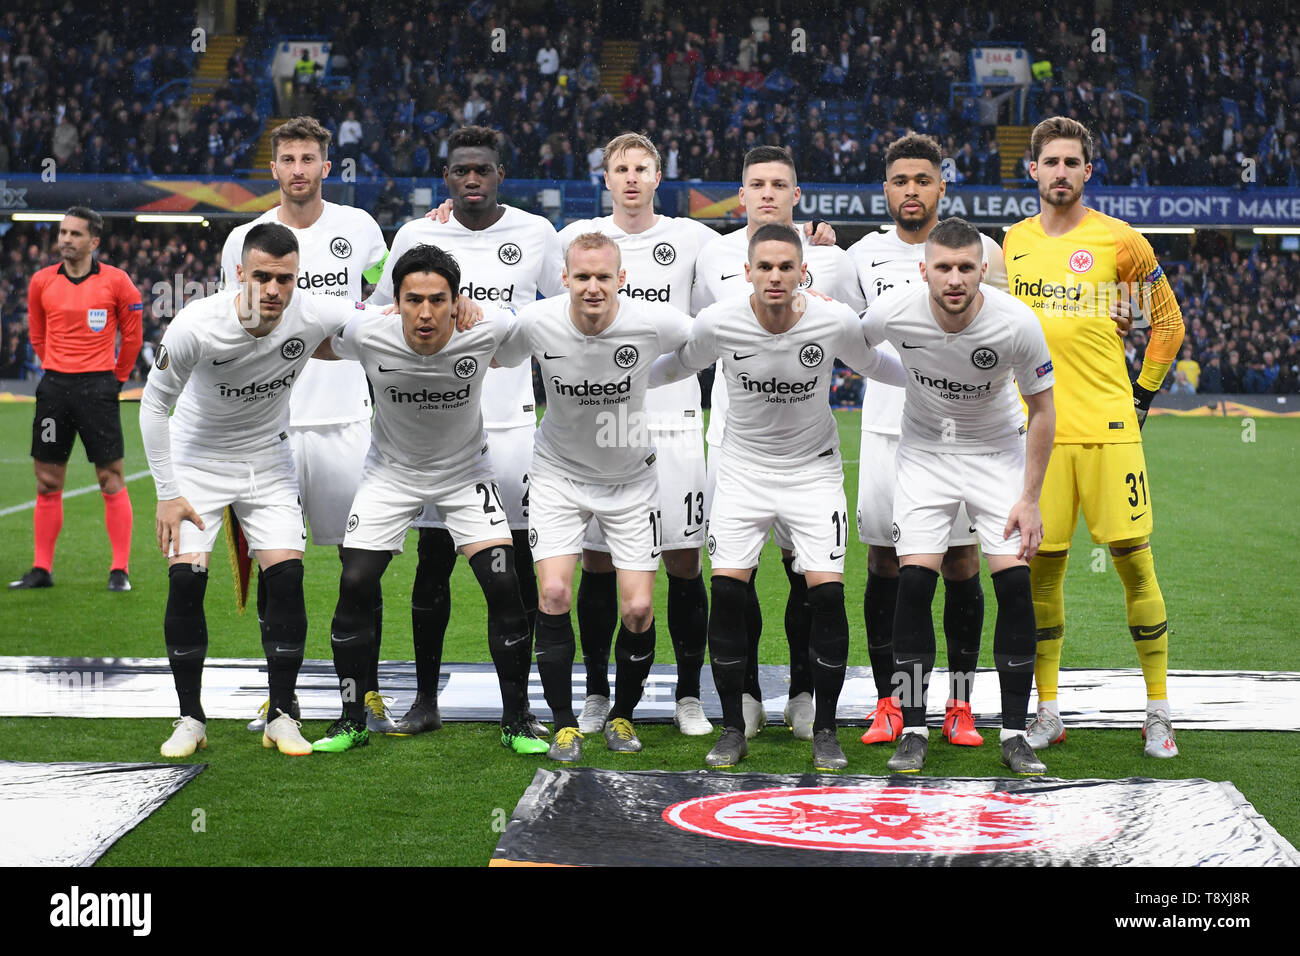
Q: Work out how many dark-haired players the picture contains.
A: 9